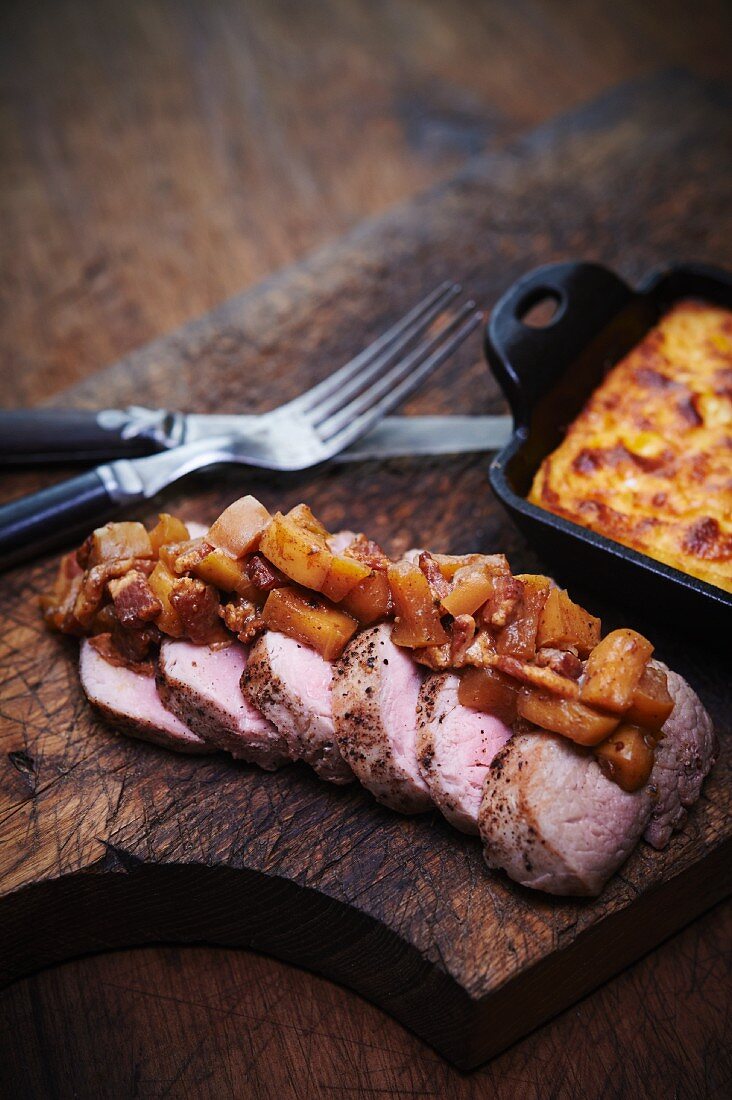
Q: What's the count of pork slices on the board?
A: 7